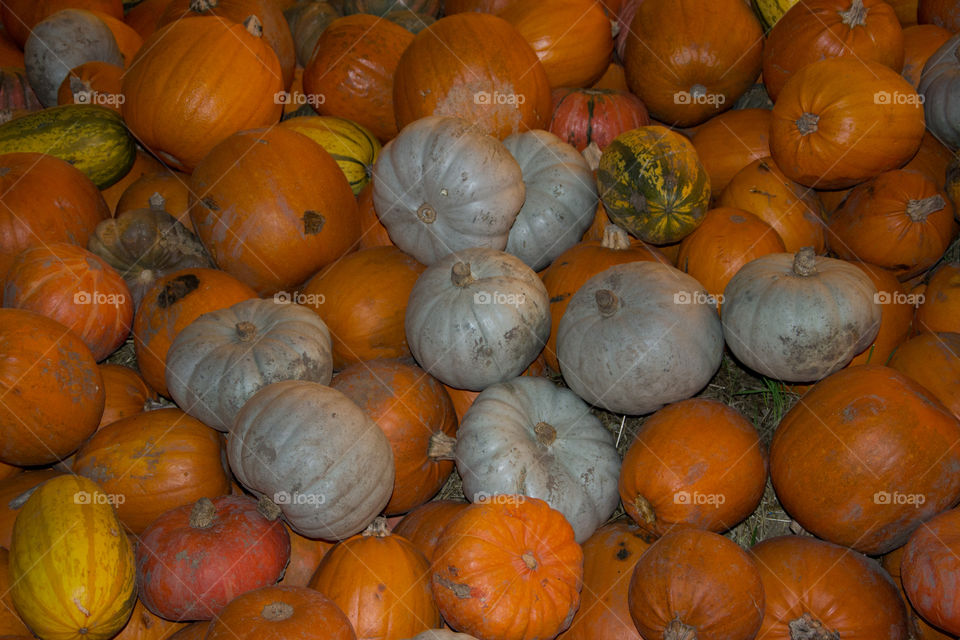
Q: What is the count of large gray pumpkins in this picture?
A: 8